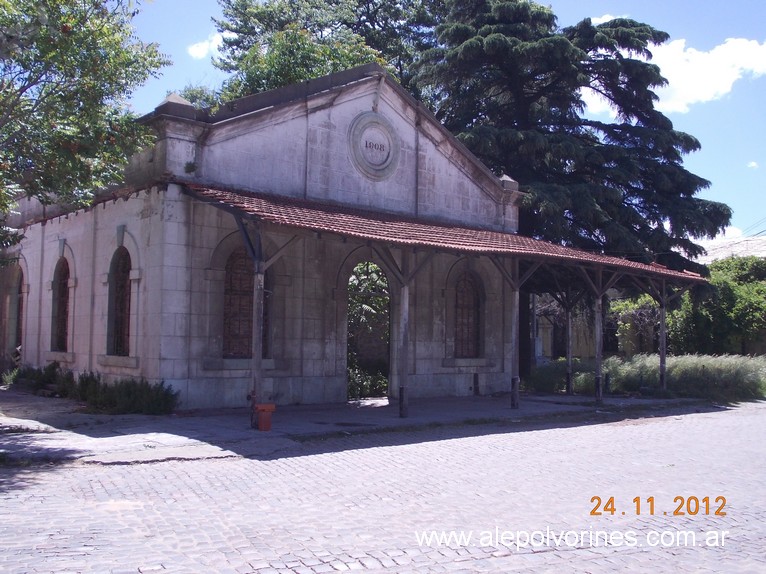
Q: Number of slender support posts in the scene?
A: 6